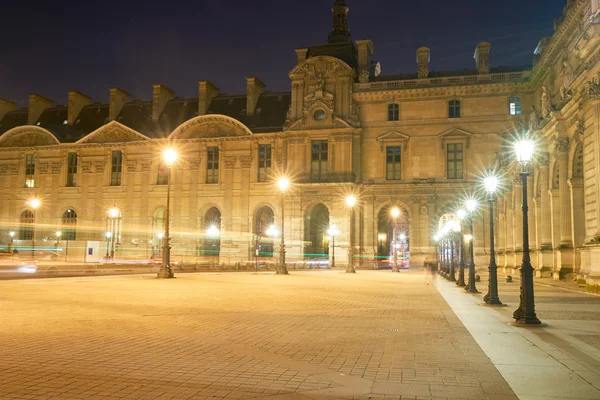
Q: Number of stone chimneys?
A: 11